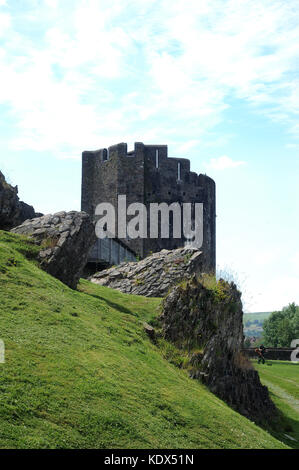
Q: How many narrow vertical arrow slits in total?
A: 2